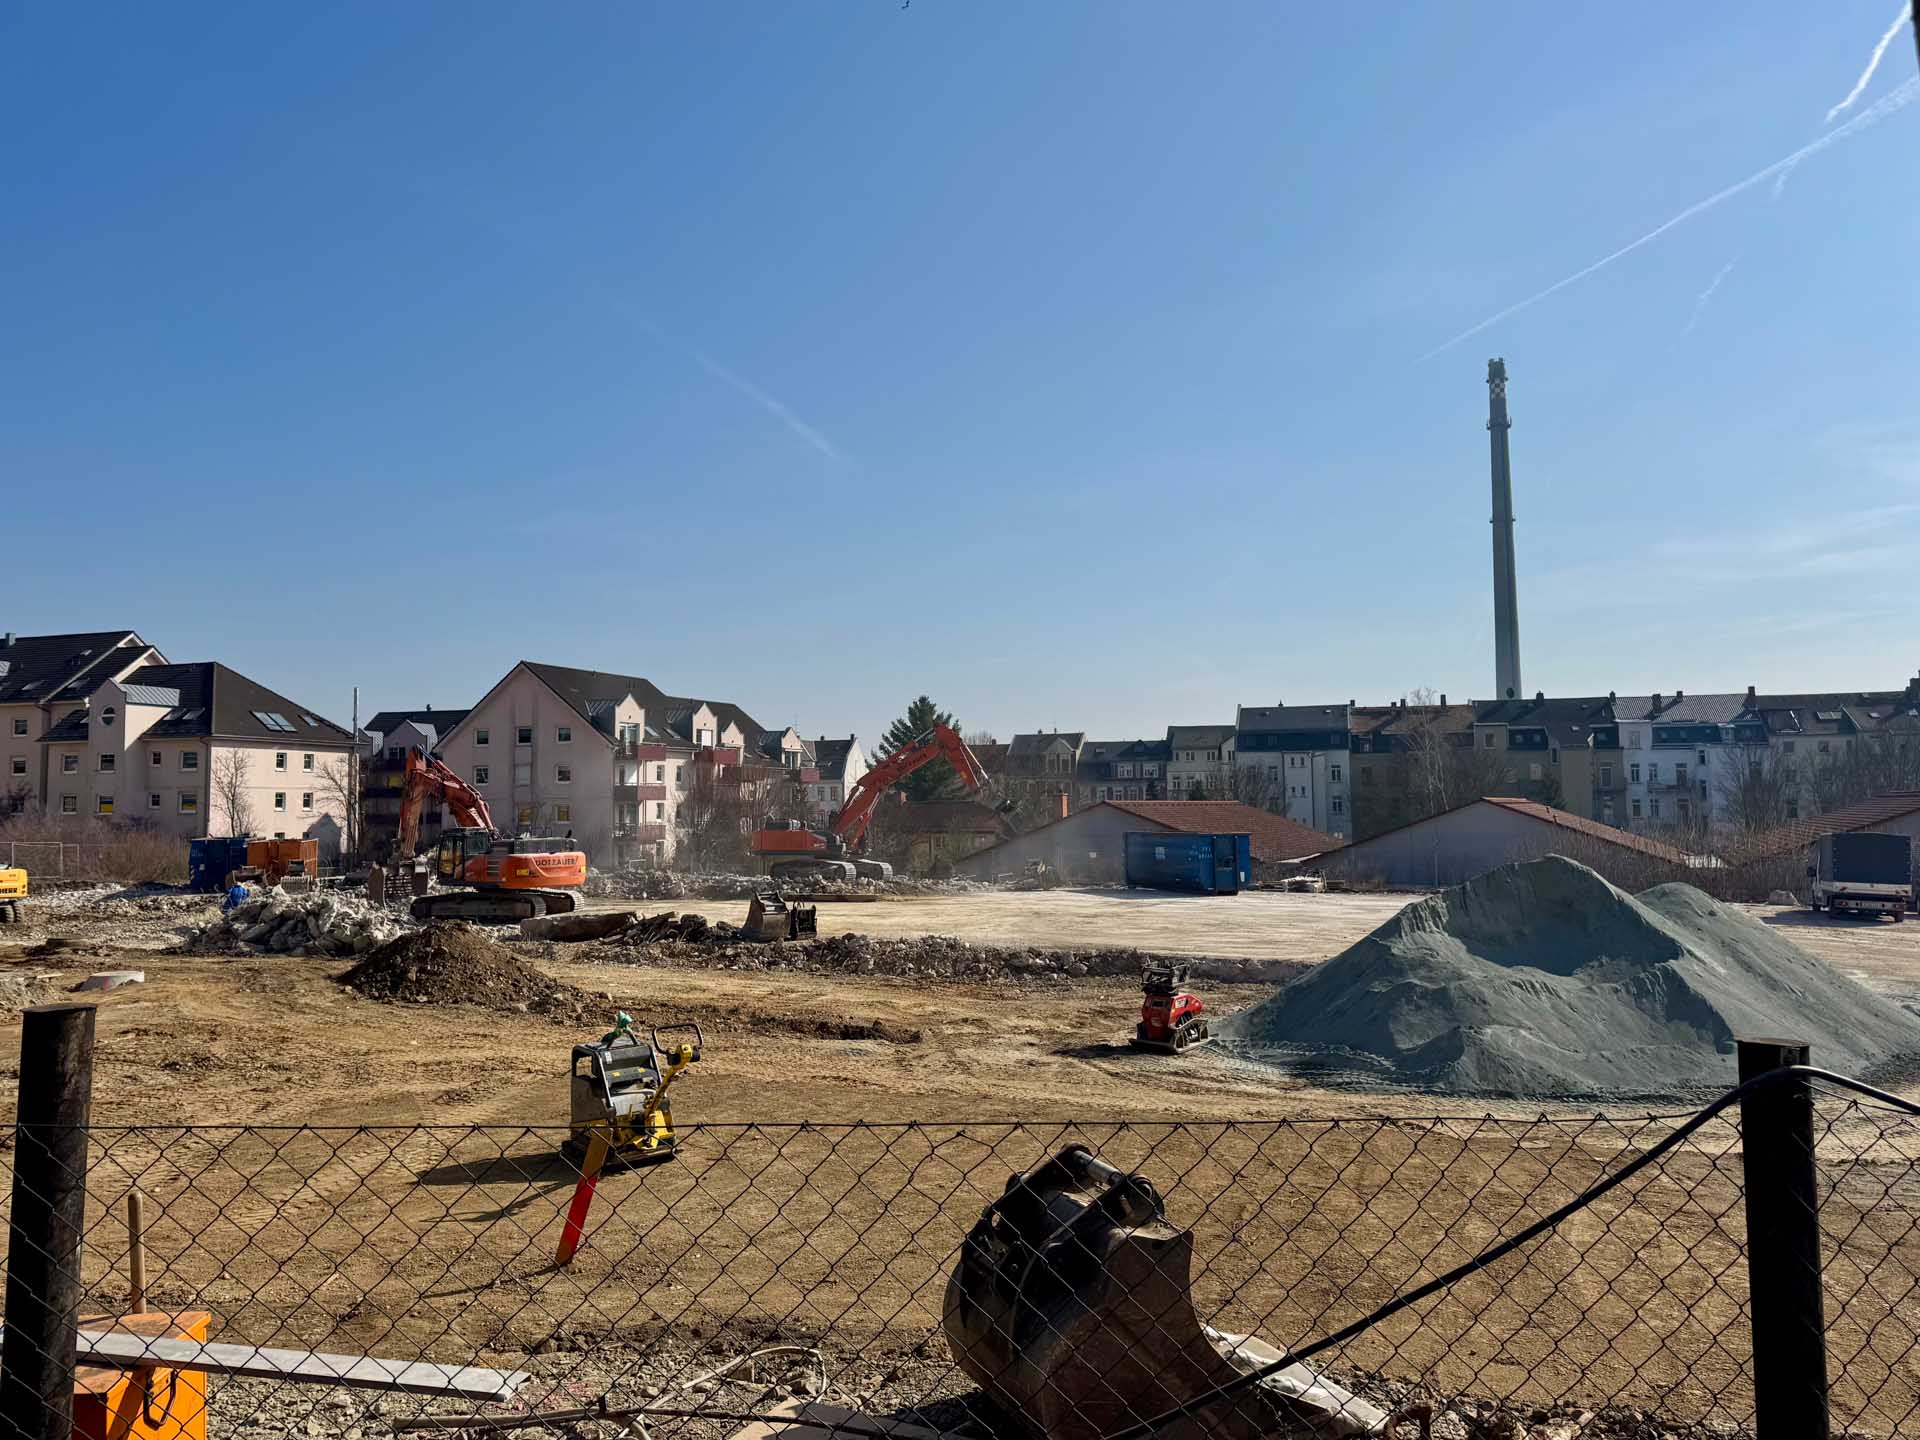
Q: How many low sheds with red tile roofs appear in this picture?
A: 3